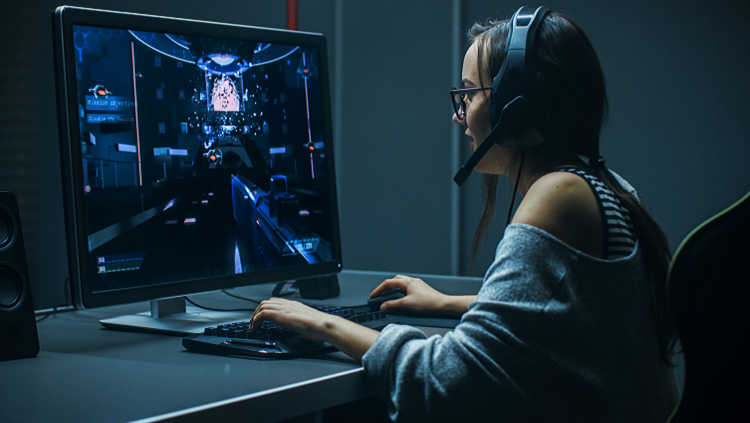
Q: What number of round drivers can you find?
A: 2